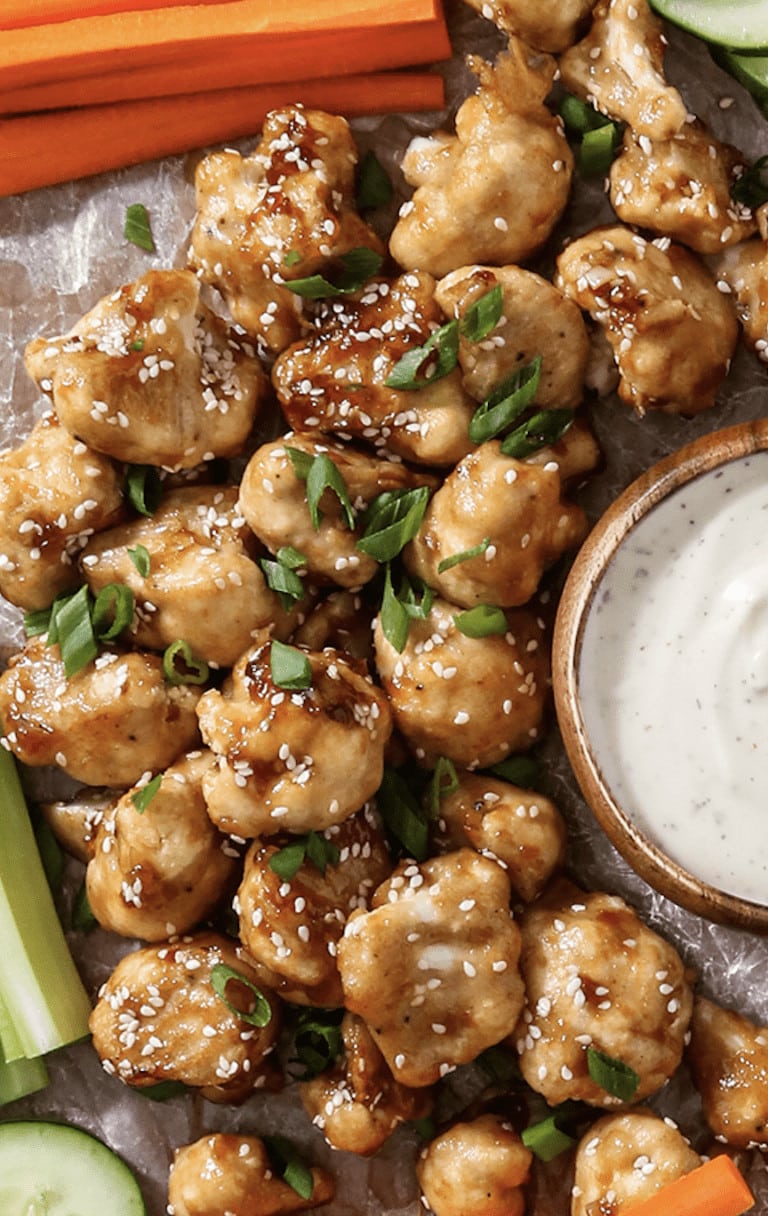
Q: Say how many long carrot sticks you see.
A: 3